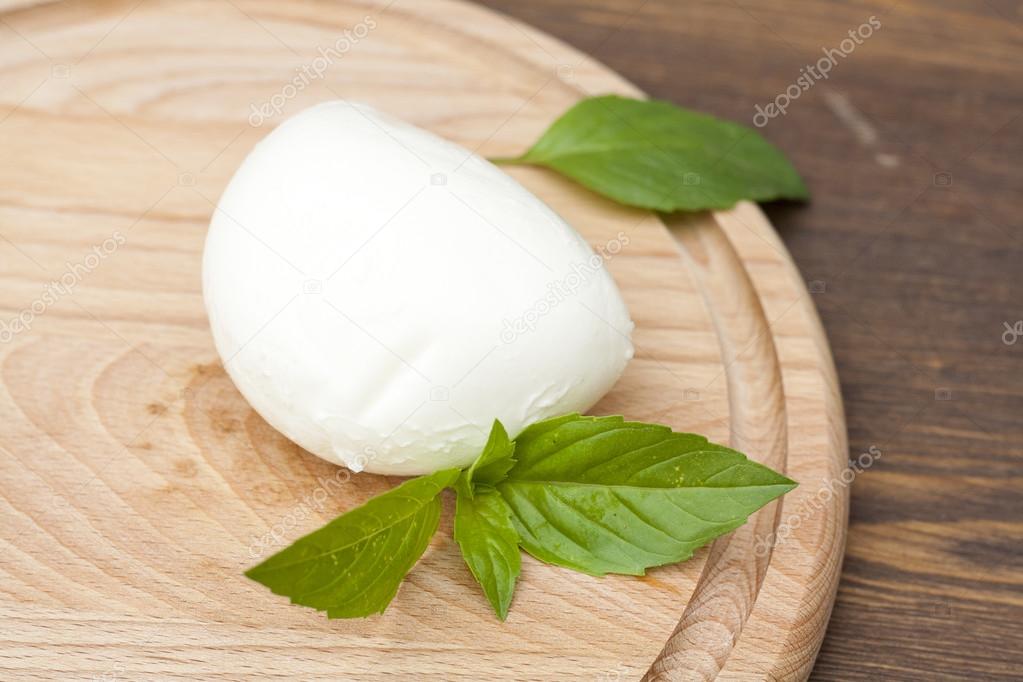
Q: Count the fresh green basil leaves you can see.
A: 5